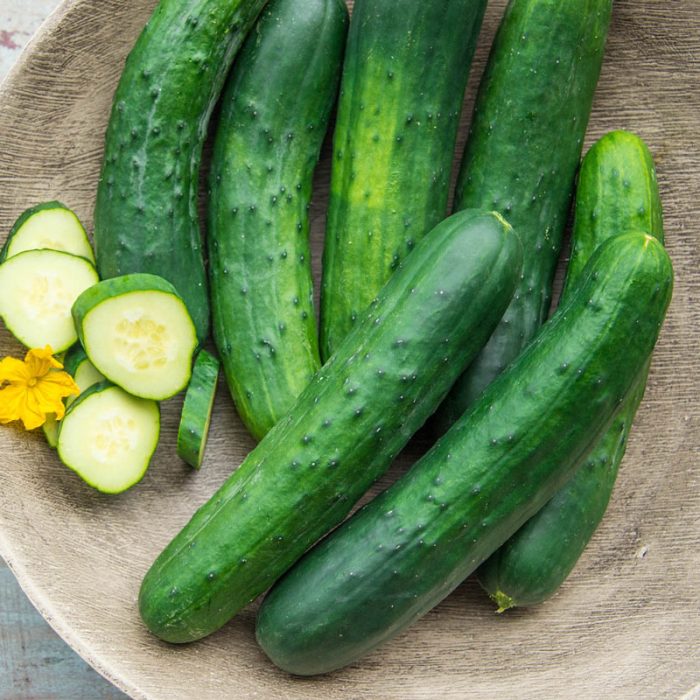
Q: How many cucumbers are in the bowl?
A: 7